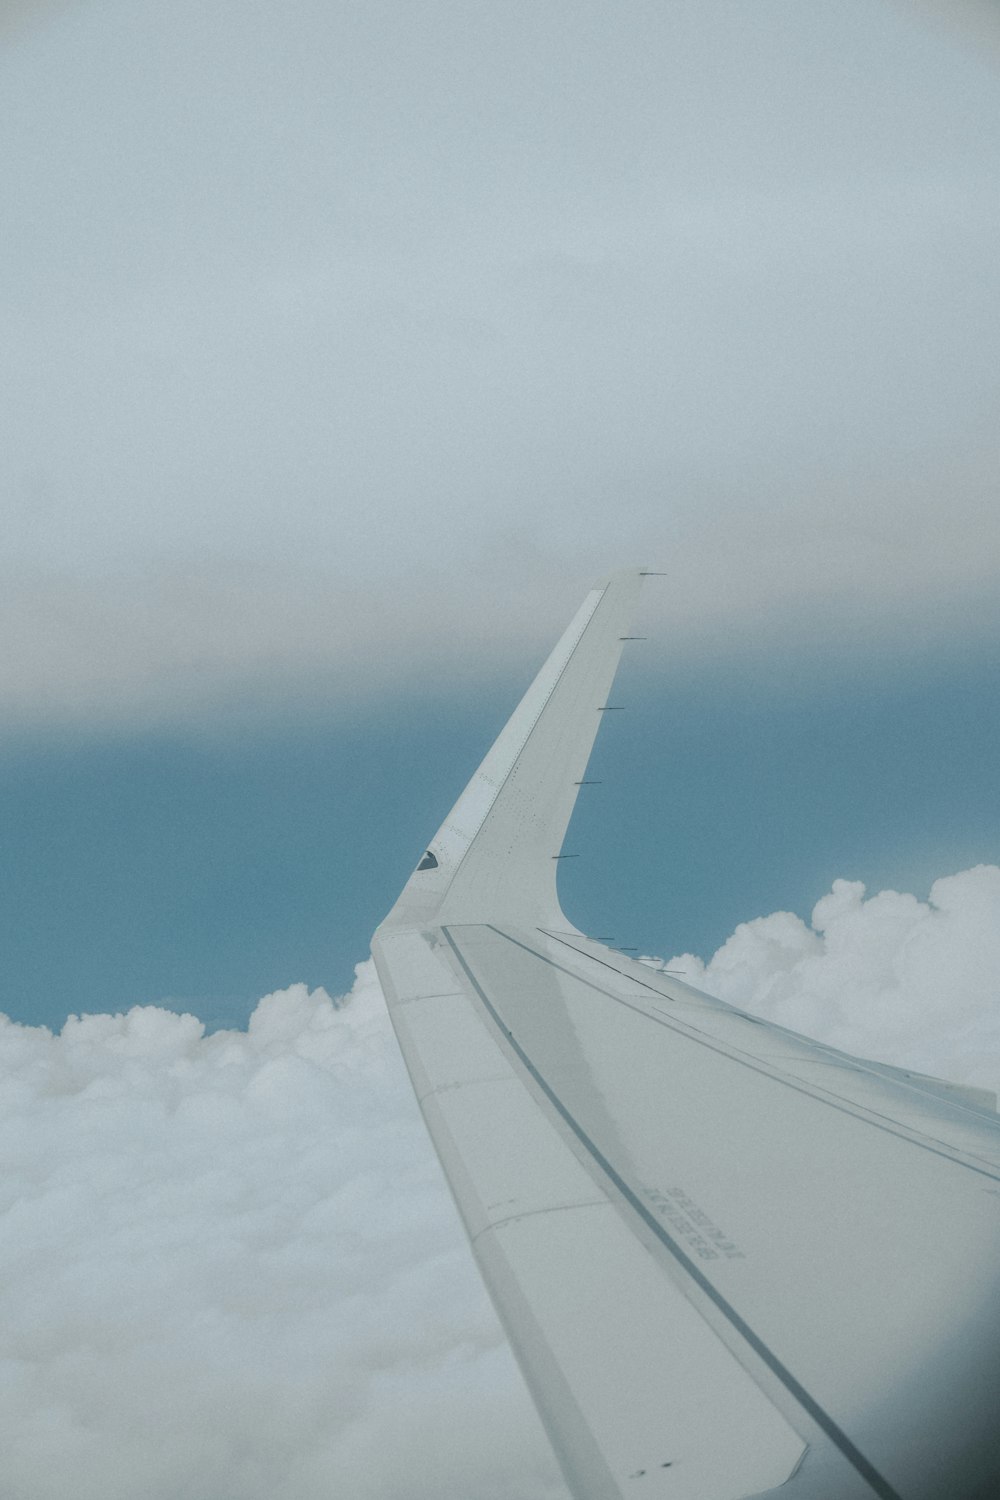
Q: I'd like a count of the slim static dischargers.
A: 9